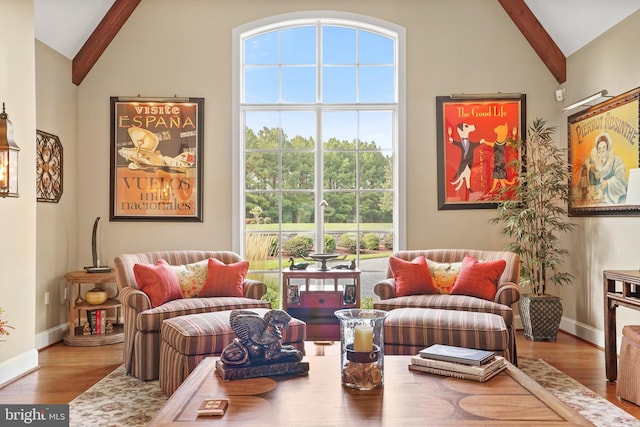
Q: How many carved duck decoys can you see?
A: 2